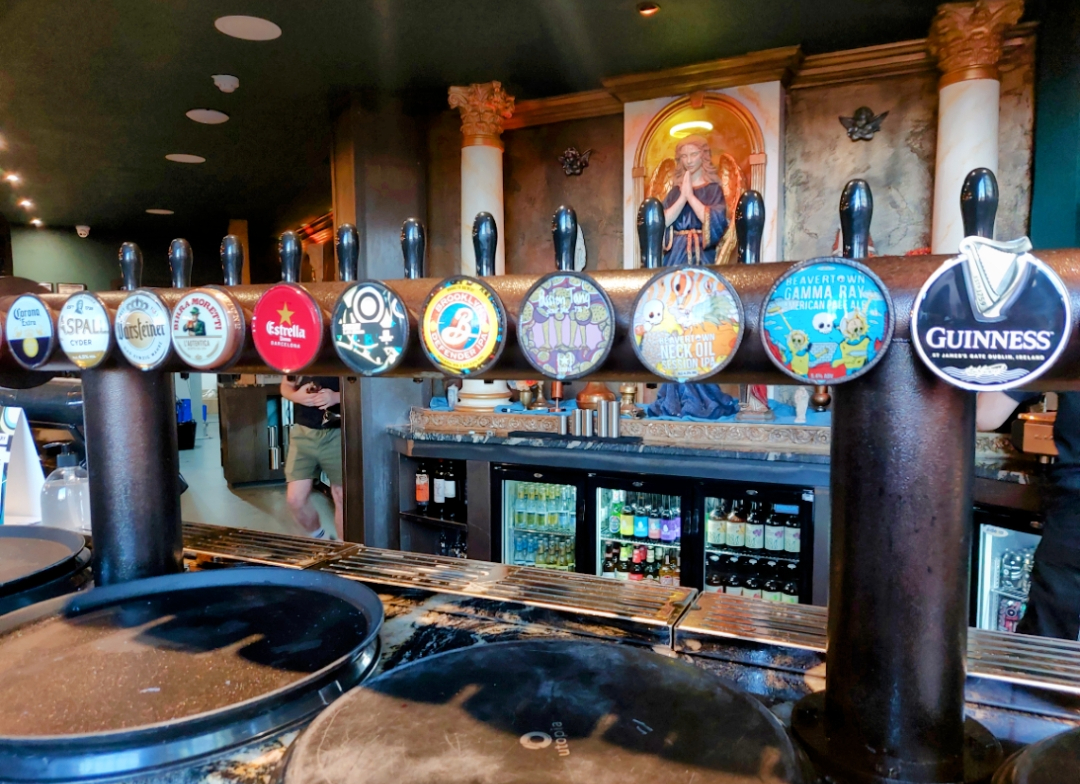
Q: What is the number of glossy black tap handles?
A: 12